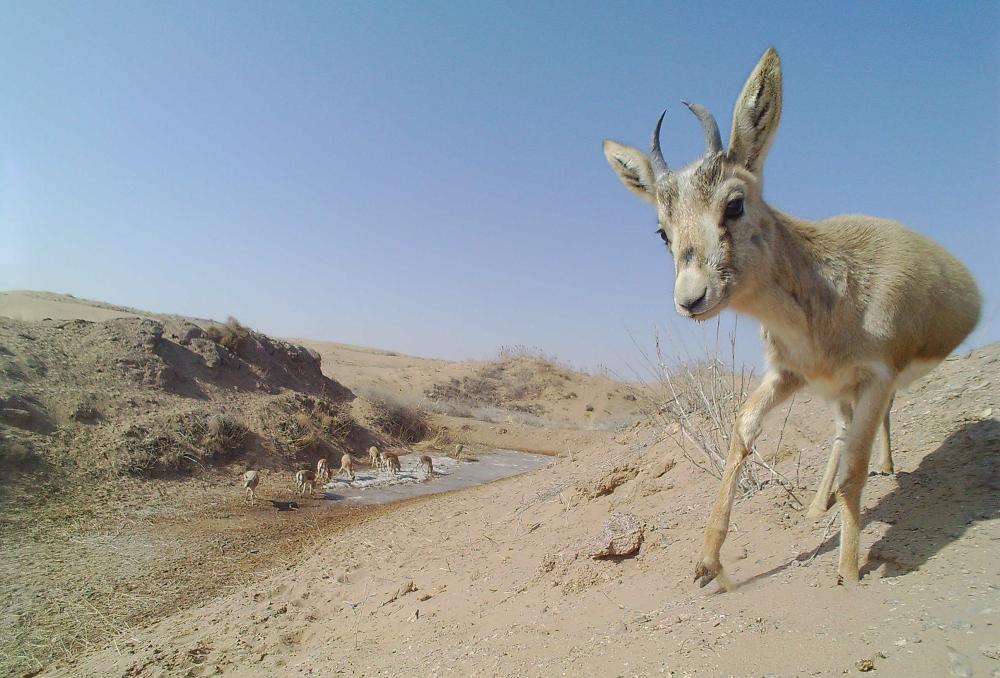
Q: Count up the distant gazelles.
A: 9